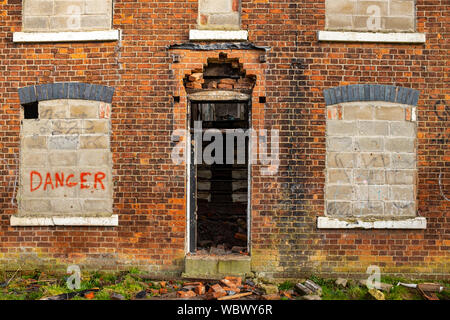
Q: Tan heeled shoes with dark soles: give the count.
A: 0